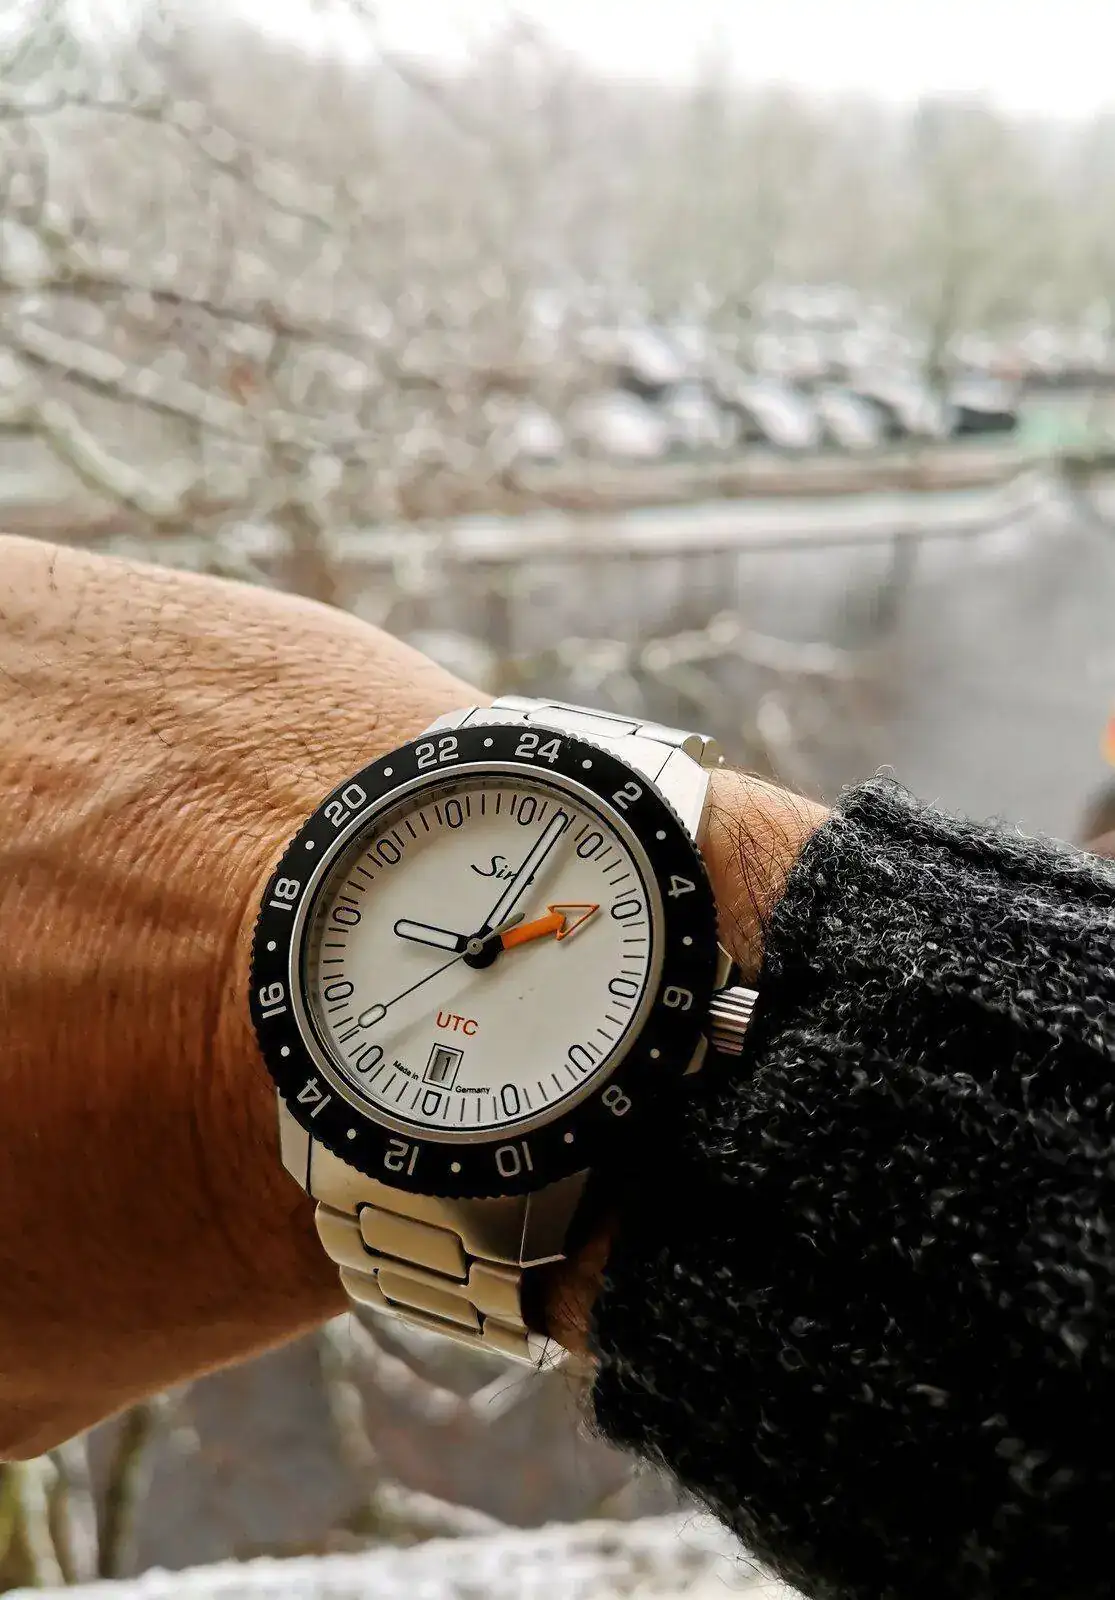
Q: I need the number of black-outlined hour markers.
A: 12